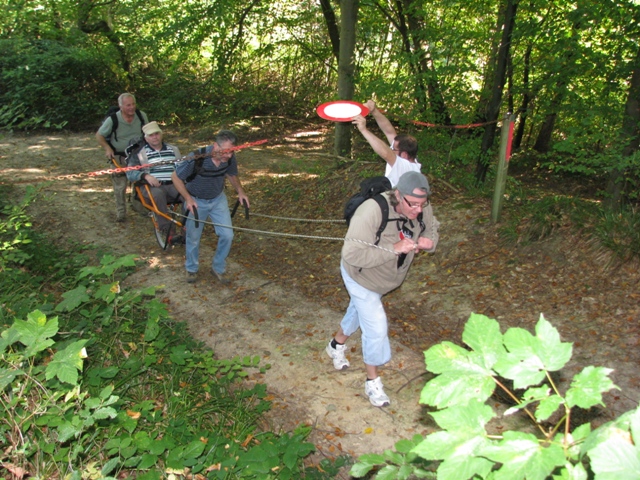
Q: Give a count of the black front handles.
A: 2